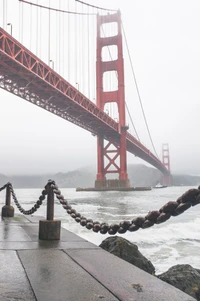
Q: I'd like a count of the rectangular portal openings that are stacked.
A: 4